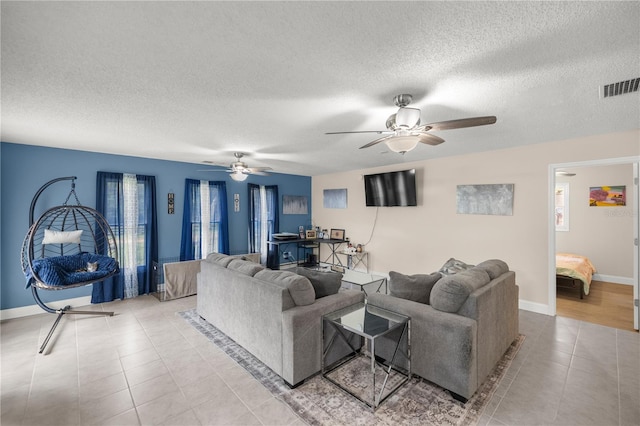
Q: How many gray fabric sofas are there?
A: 2